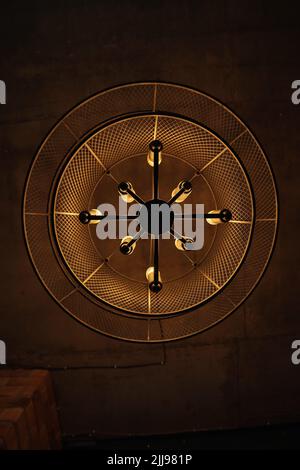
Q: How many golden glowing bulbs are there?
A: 8